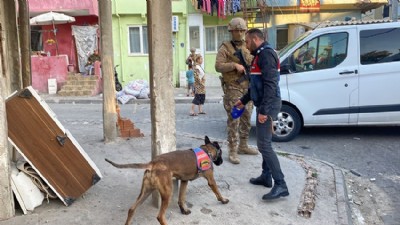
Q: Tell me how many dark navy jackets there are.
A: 1